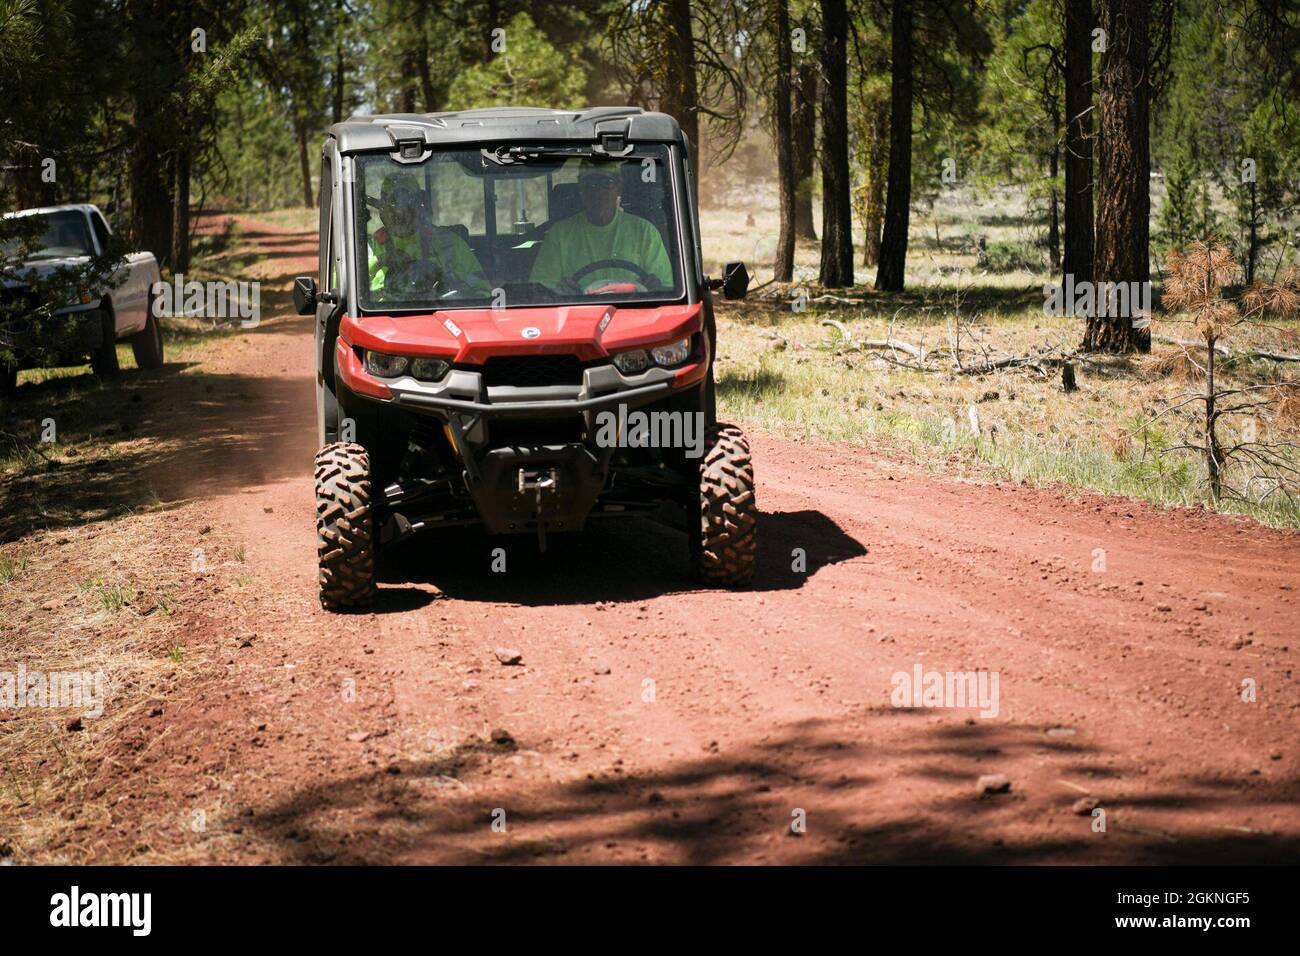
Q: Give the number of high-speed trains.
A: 0